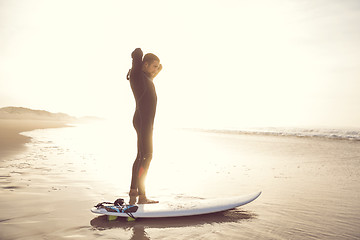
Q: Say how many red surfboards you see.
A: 0